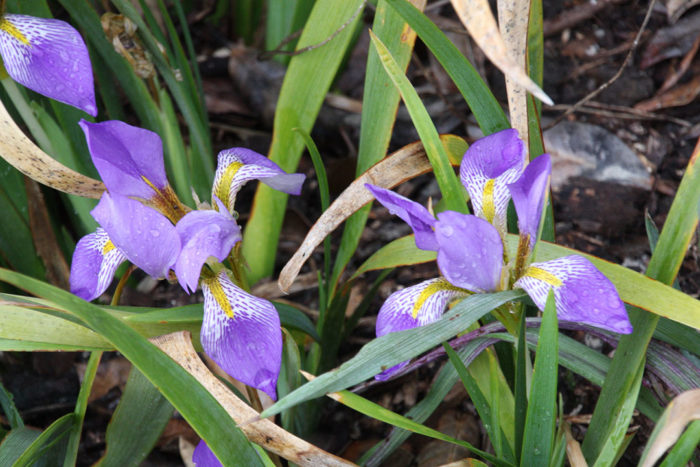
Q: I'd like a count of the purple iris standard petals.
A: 6